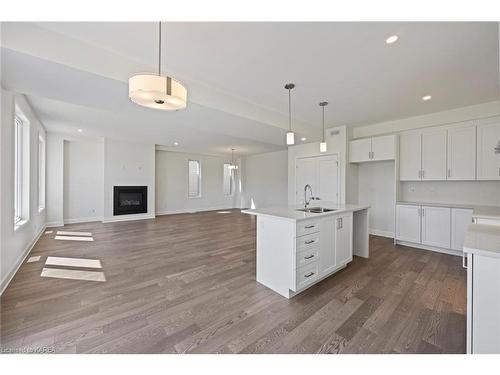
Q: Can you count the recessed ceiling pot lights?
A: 5